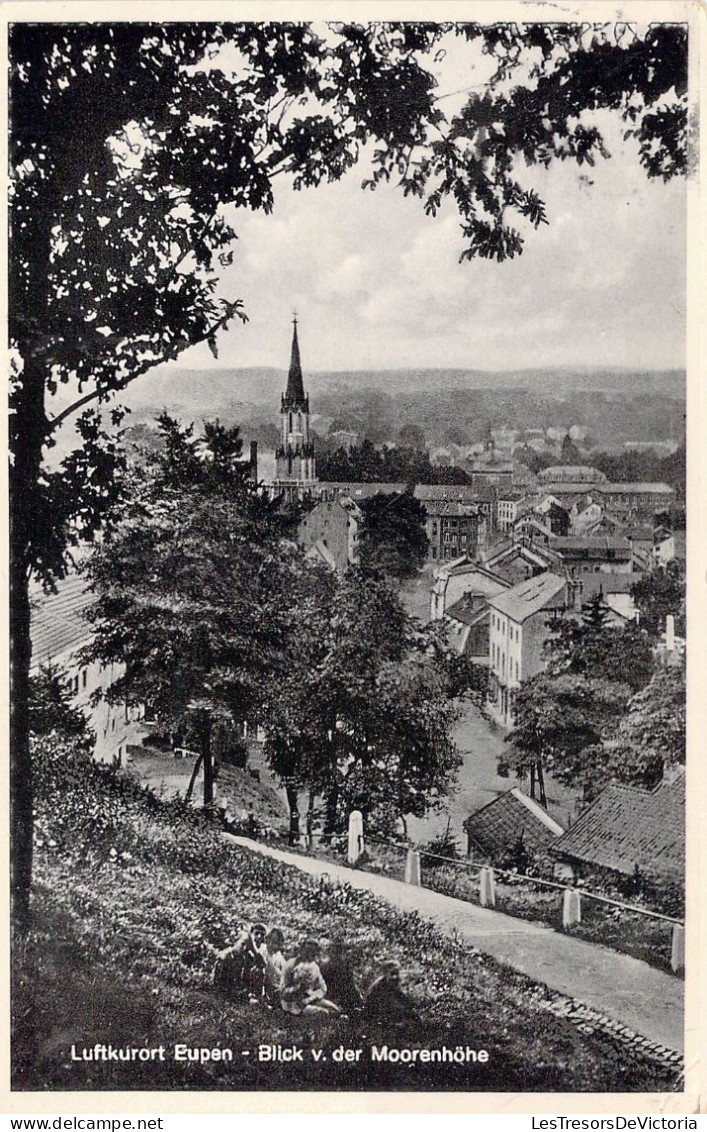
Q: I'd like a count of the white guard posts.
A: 5